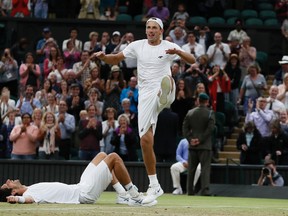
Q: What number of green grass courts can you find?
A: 1